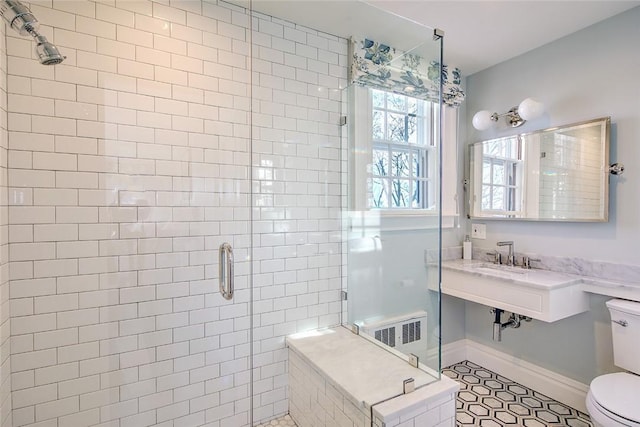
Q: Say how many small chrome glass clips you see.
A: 6